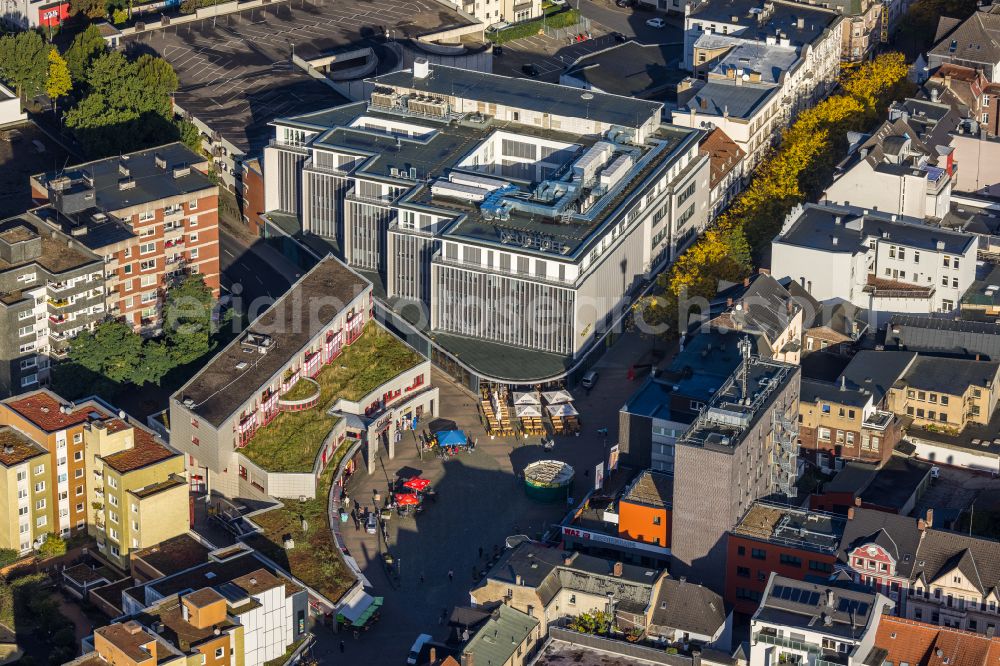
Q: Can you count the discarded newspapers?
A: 0